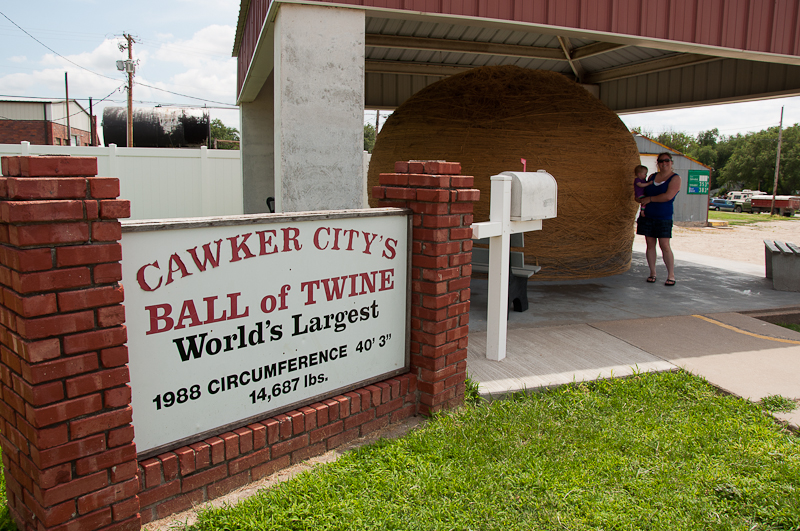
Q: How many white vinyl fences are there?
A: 1